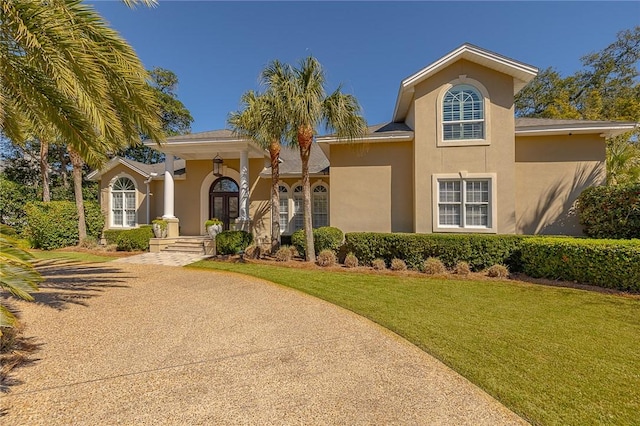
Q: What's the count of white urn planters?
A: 2